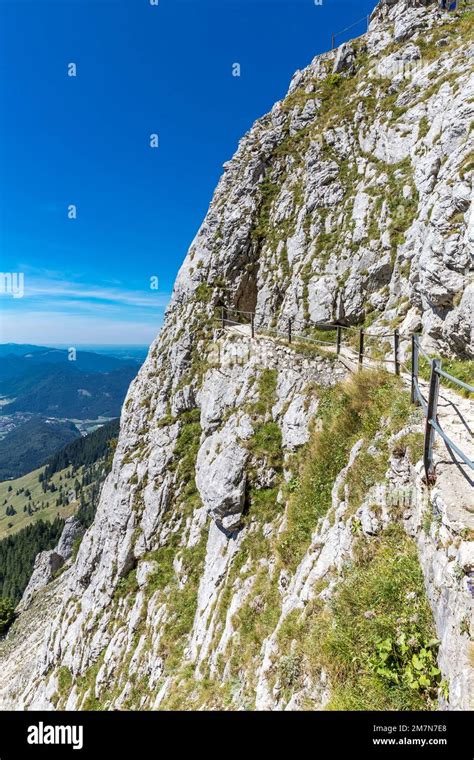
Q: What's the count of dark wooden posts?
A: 8